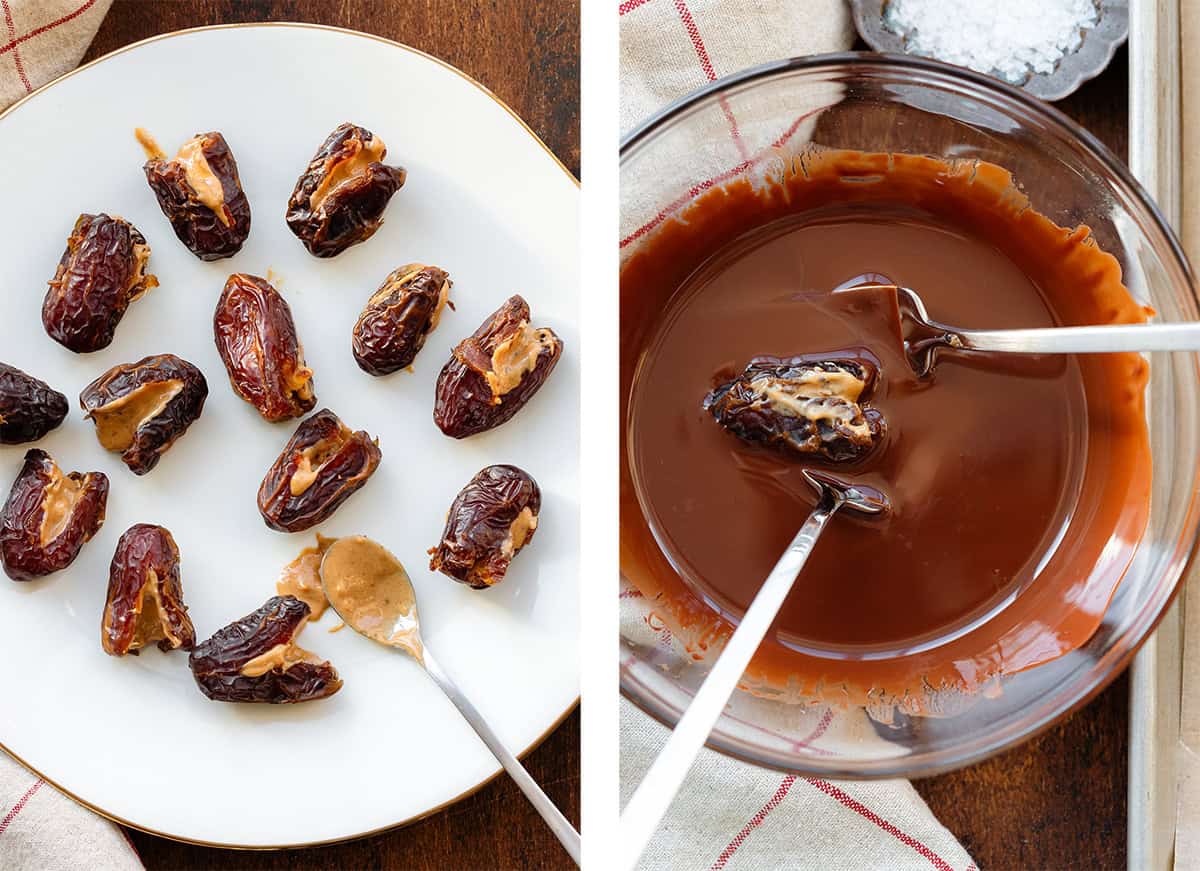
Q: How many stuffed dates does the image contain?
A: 14